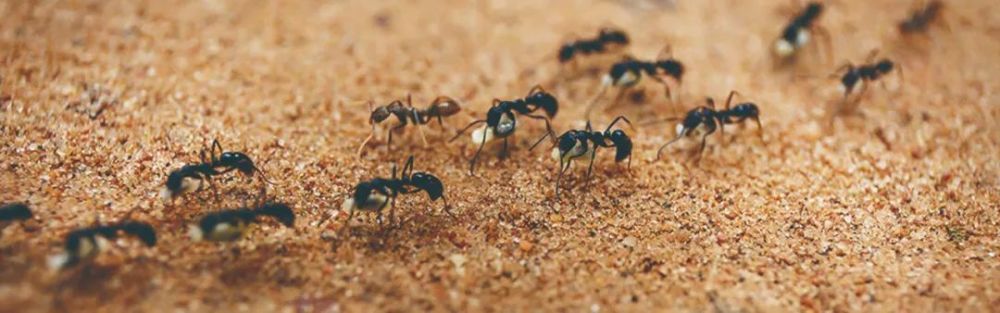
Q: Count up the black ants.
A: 13